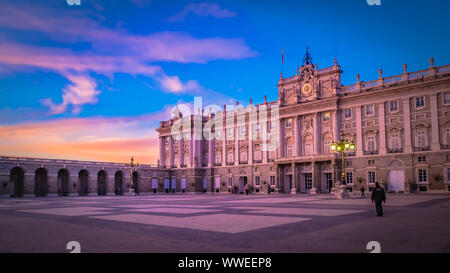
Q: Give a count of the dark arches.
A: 7